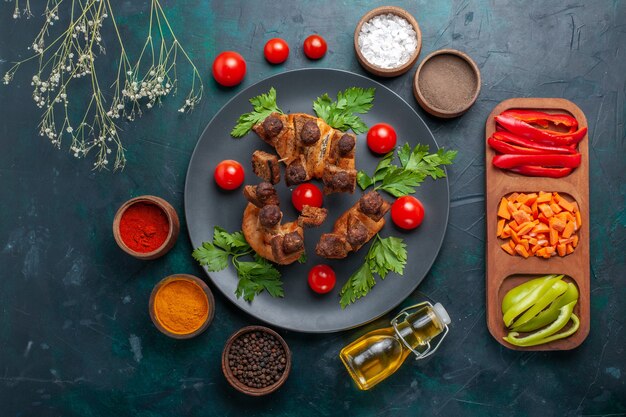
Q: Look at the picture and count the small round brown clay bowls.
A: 5